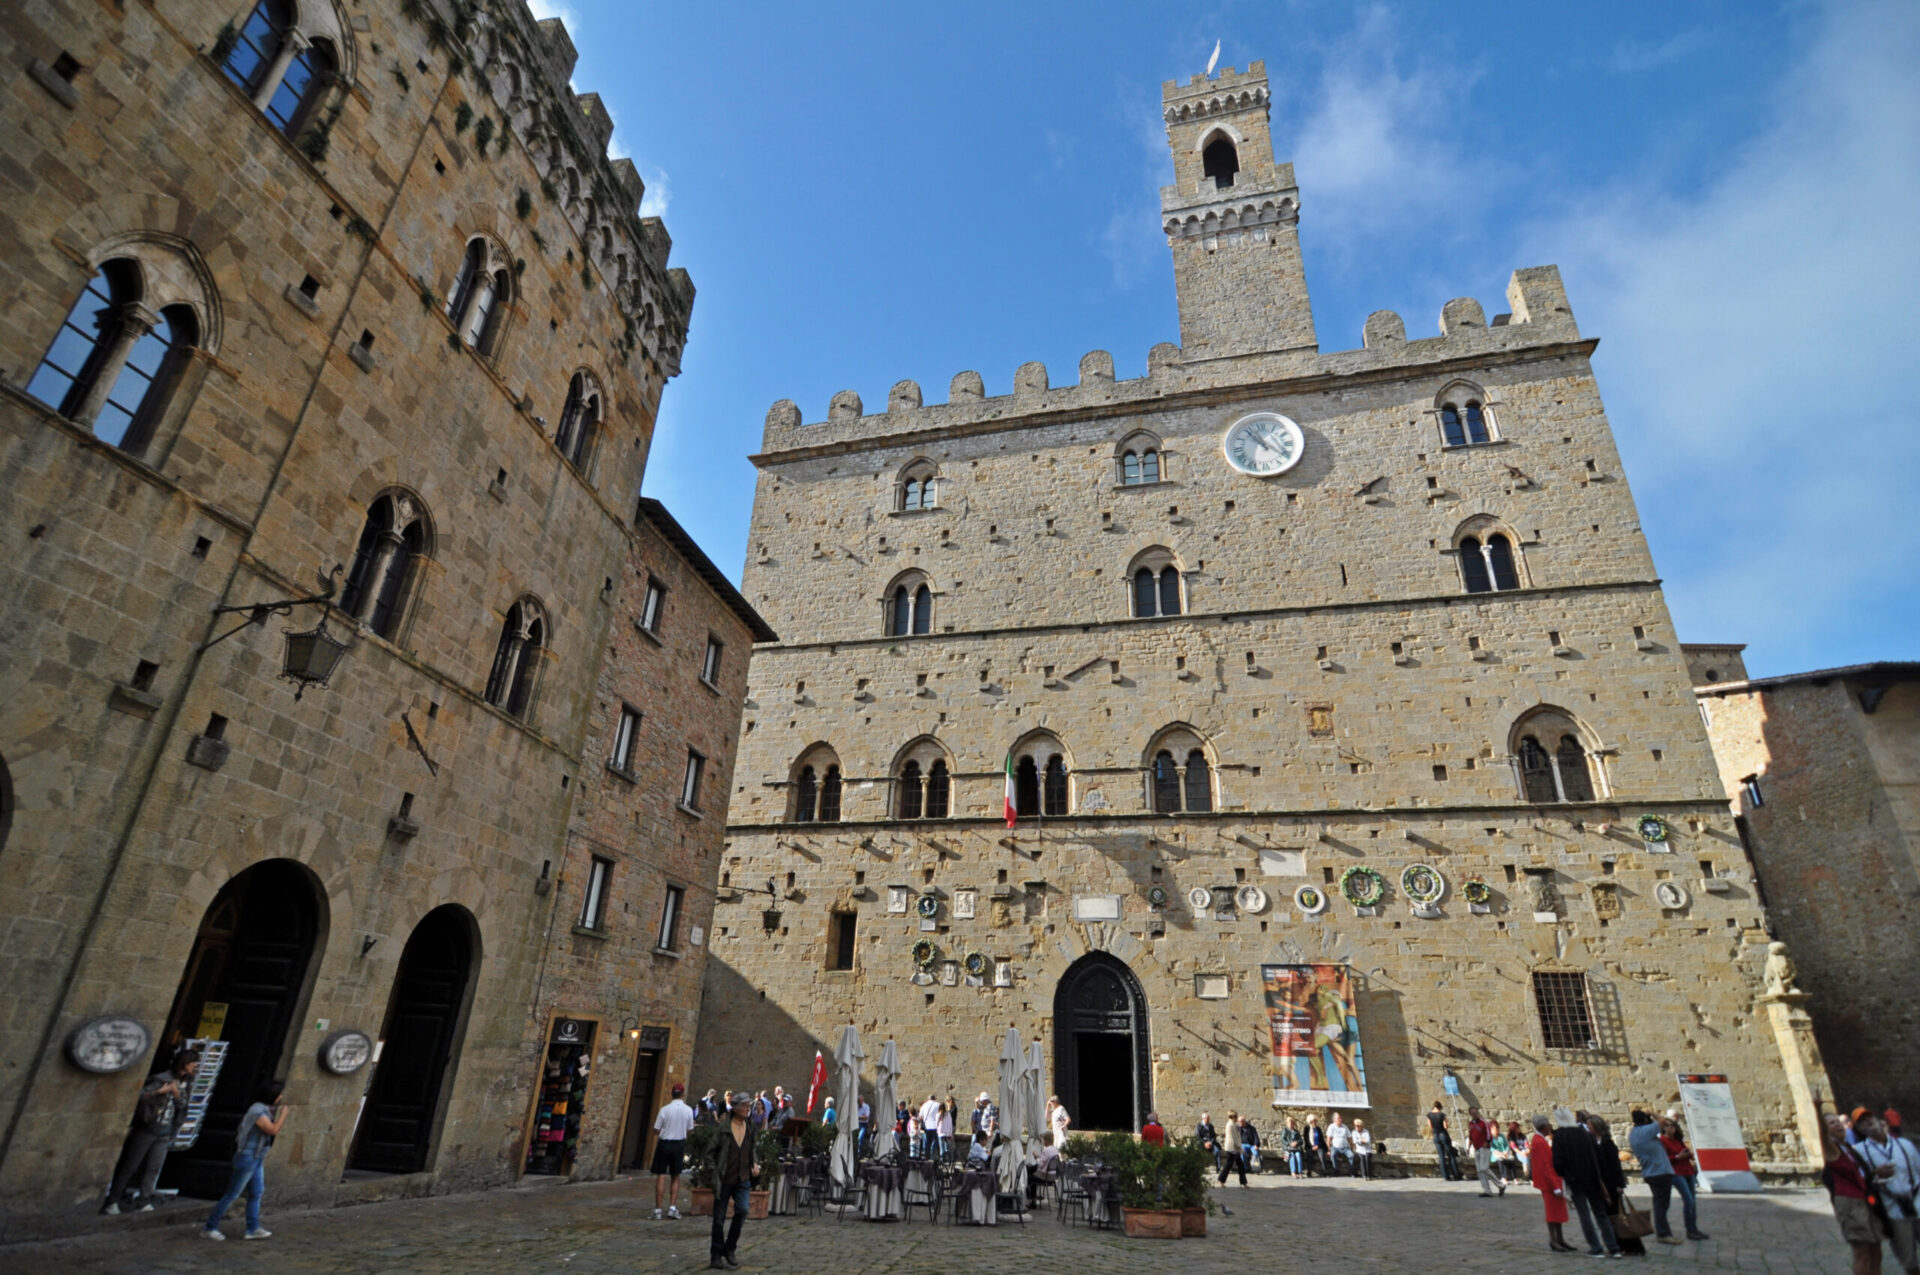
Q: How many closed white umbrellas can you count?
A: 4